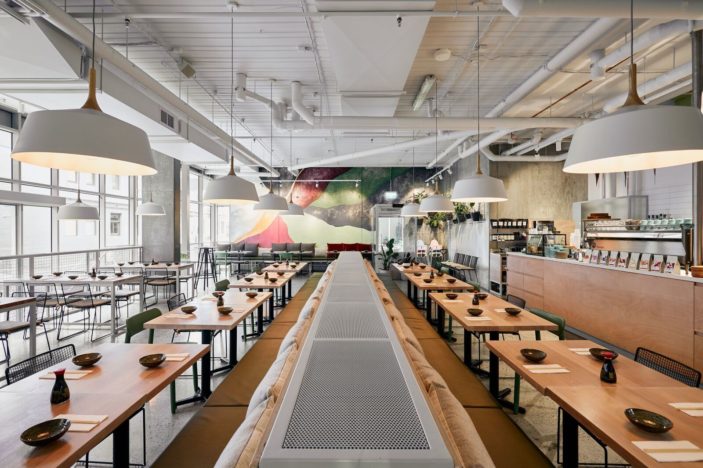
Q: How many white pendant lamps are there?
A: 10